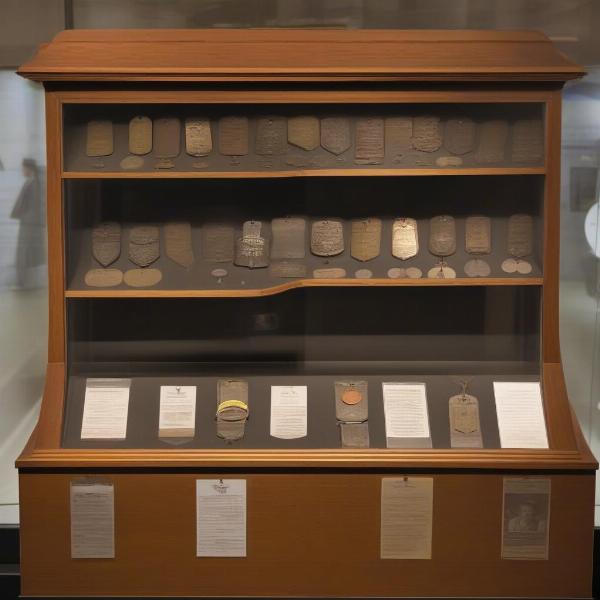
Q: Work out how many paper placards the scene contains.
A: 9